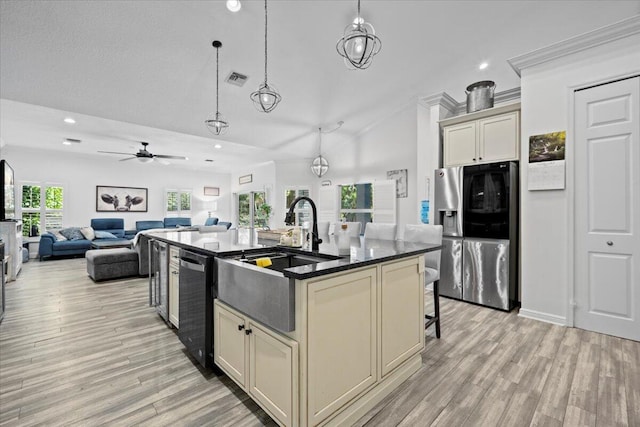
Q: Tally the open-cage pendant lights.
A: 4